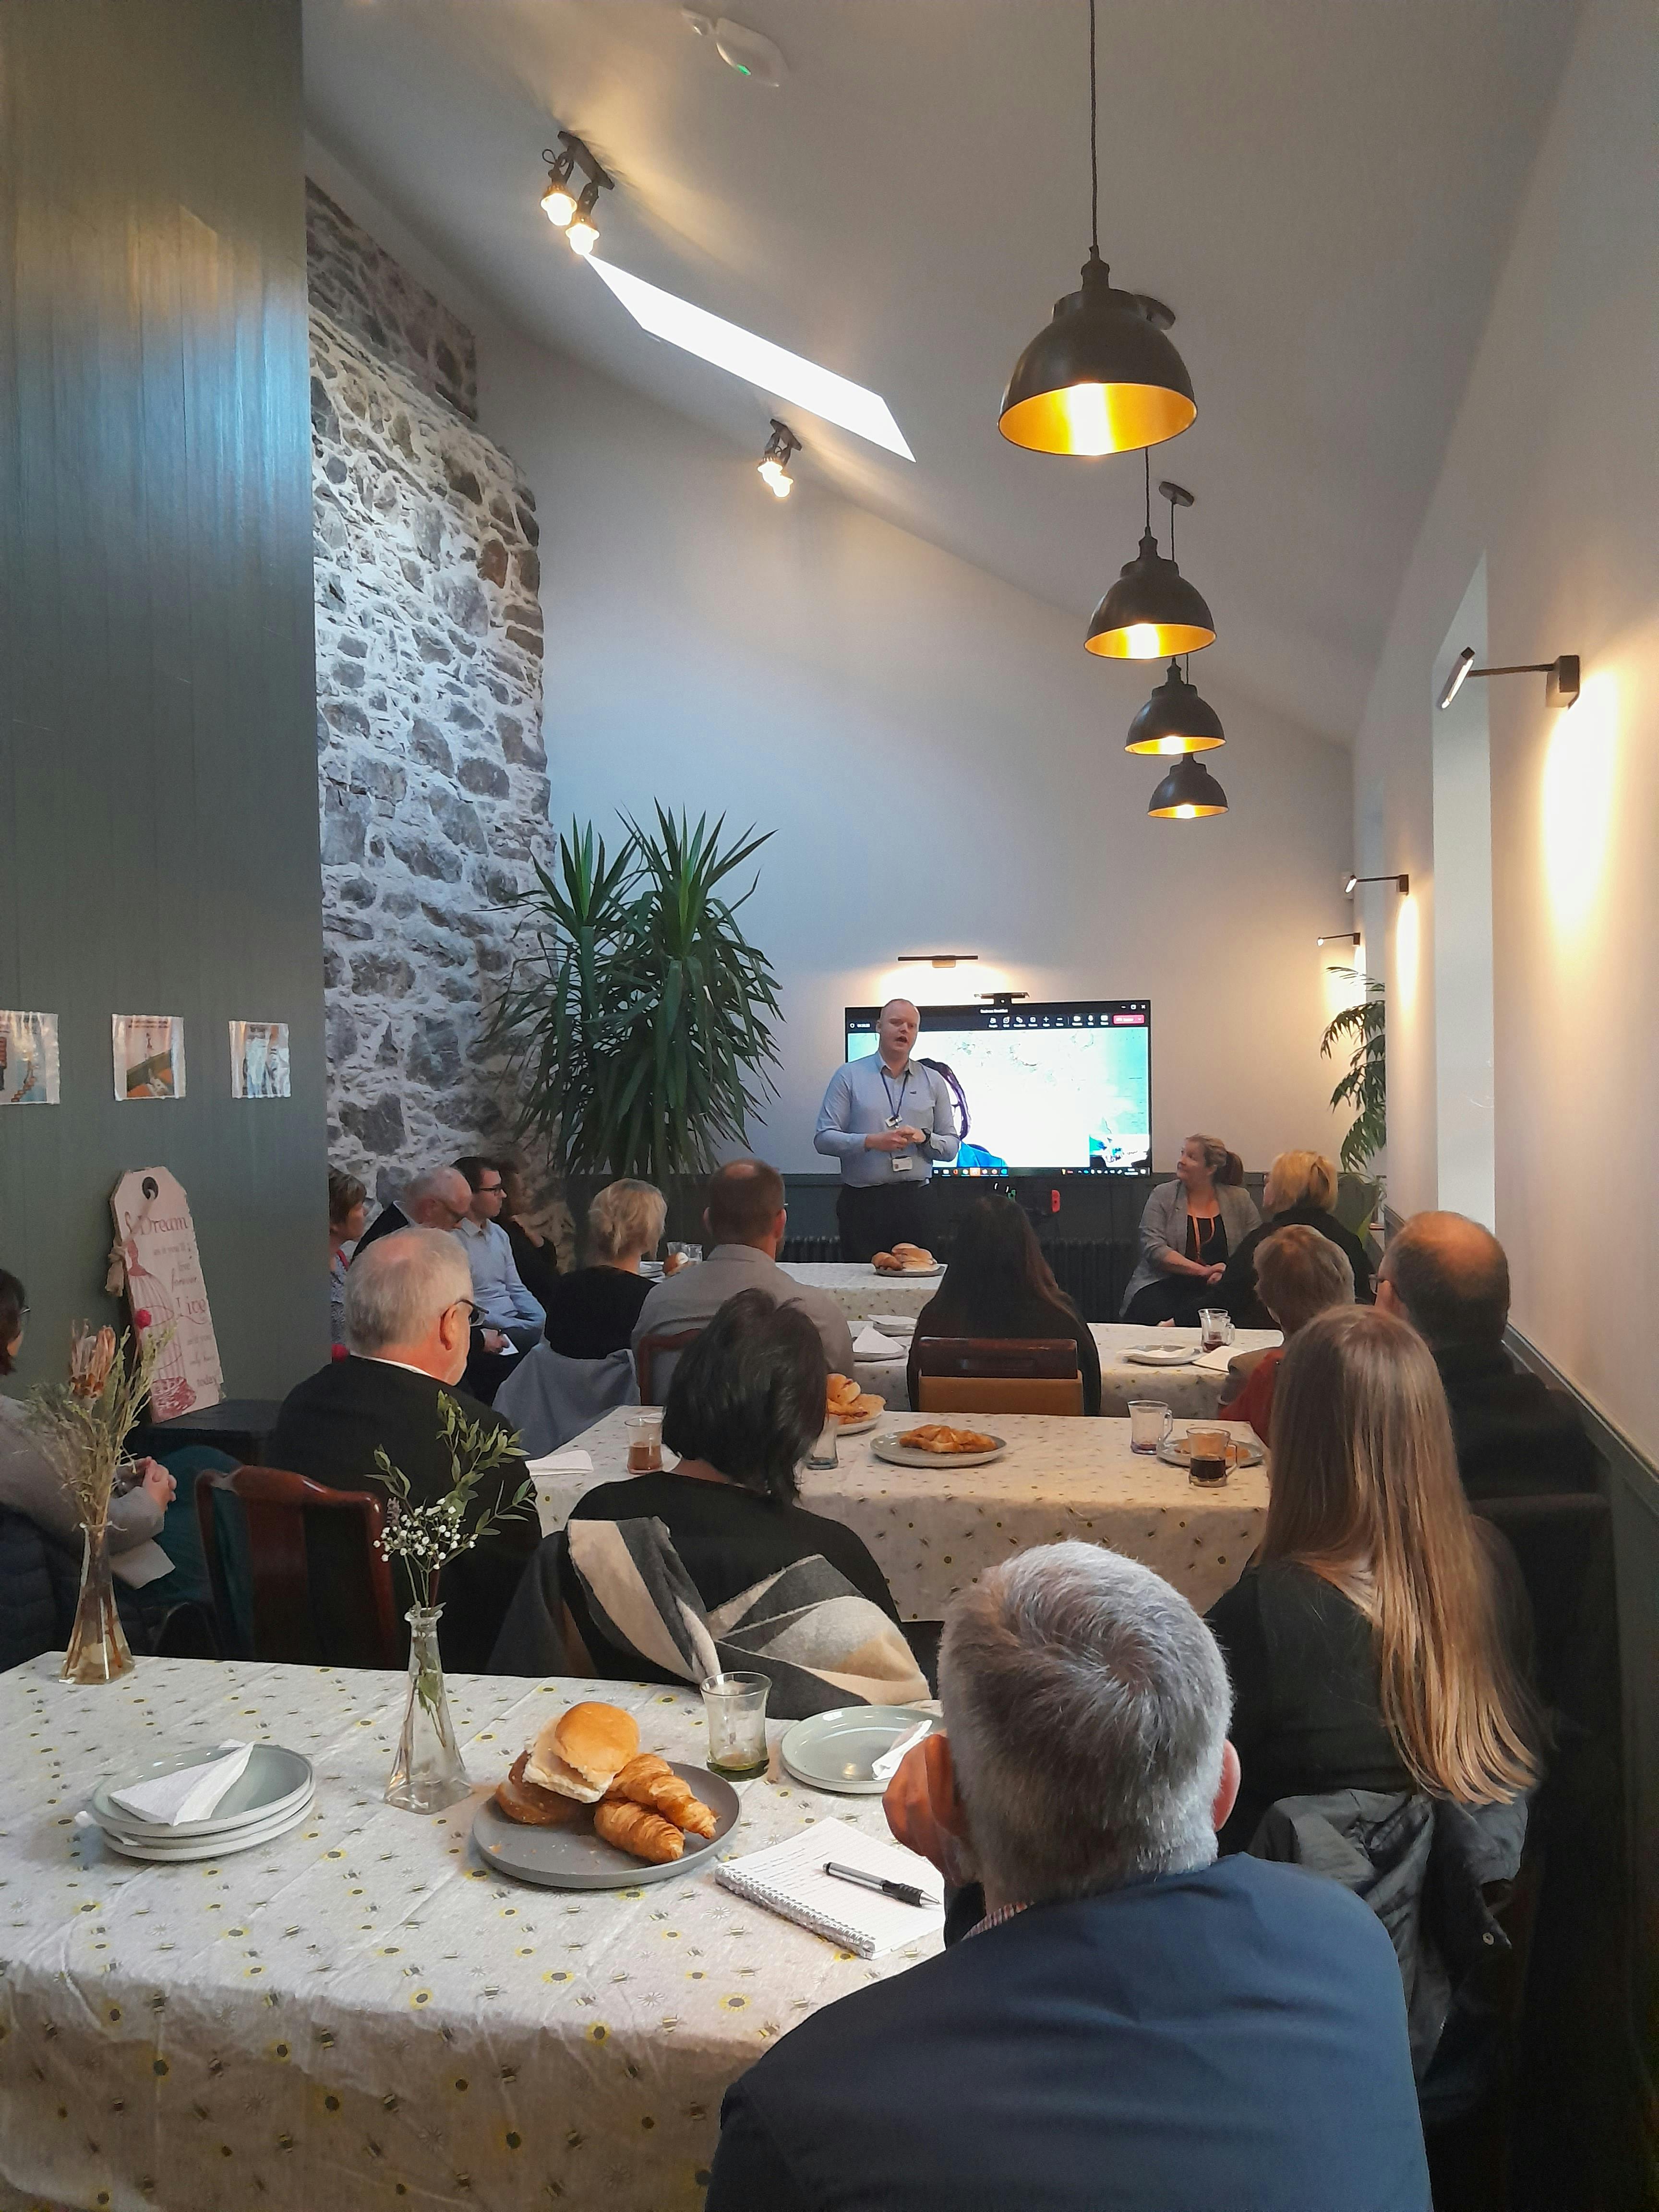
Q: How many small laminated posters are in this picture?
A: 3